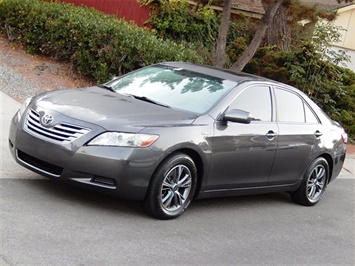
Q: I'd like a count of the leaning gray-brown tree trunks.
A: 2